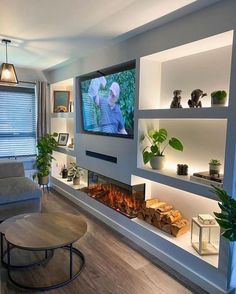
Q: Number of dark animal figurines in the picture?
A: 2